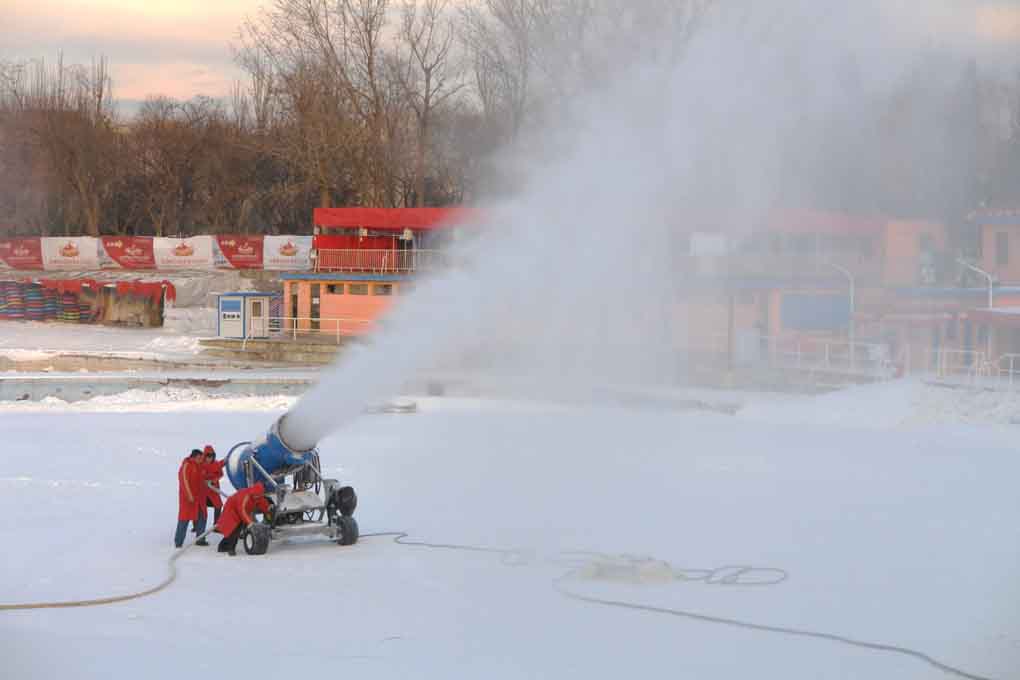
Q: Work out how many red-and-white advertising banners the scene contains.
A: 6